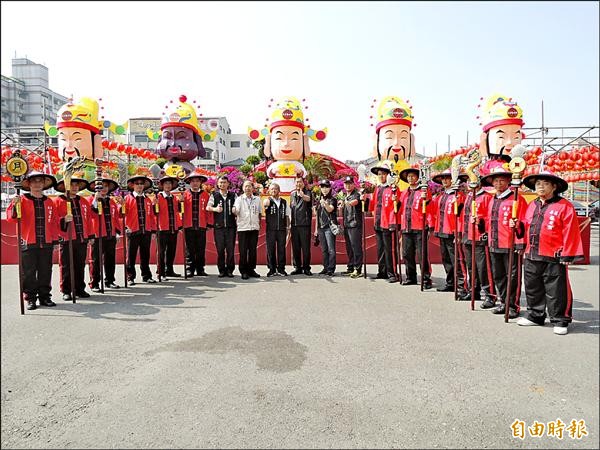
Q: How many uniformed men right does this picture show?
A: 6